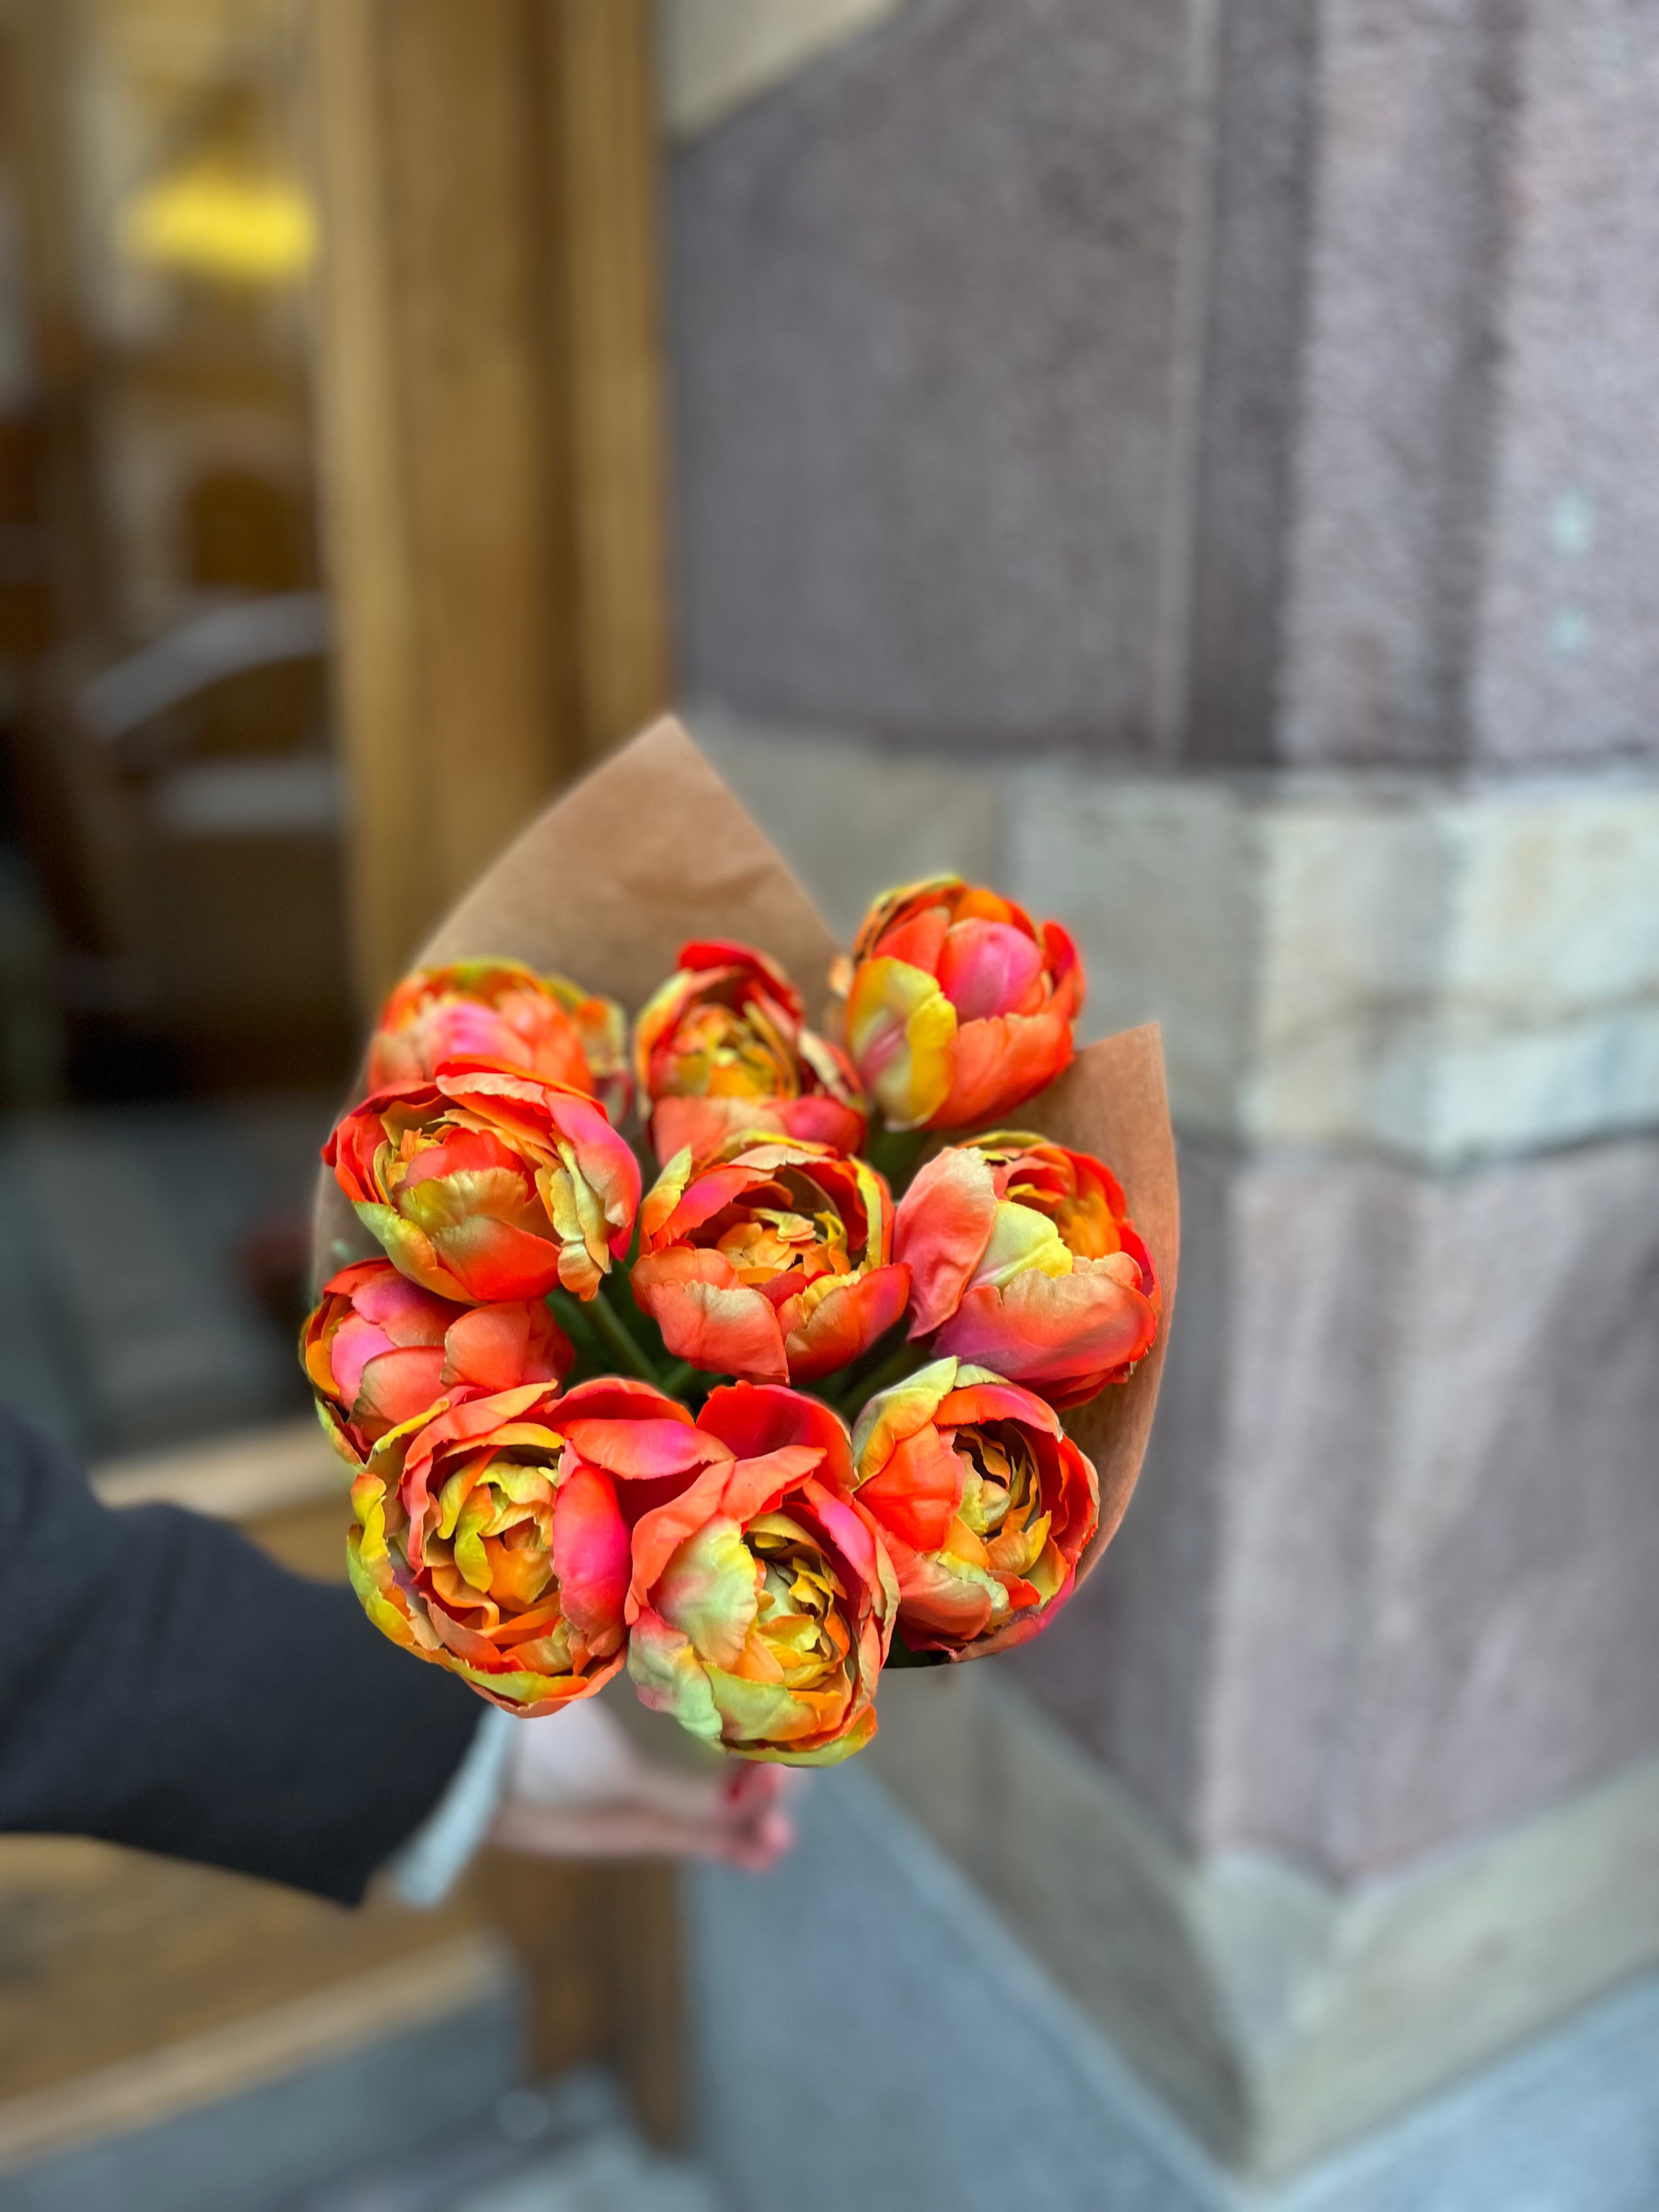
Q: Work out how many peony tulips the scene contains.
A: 10